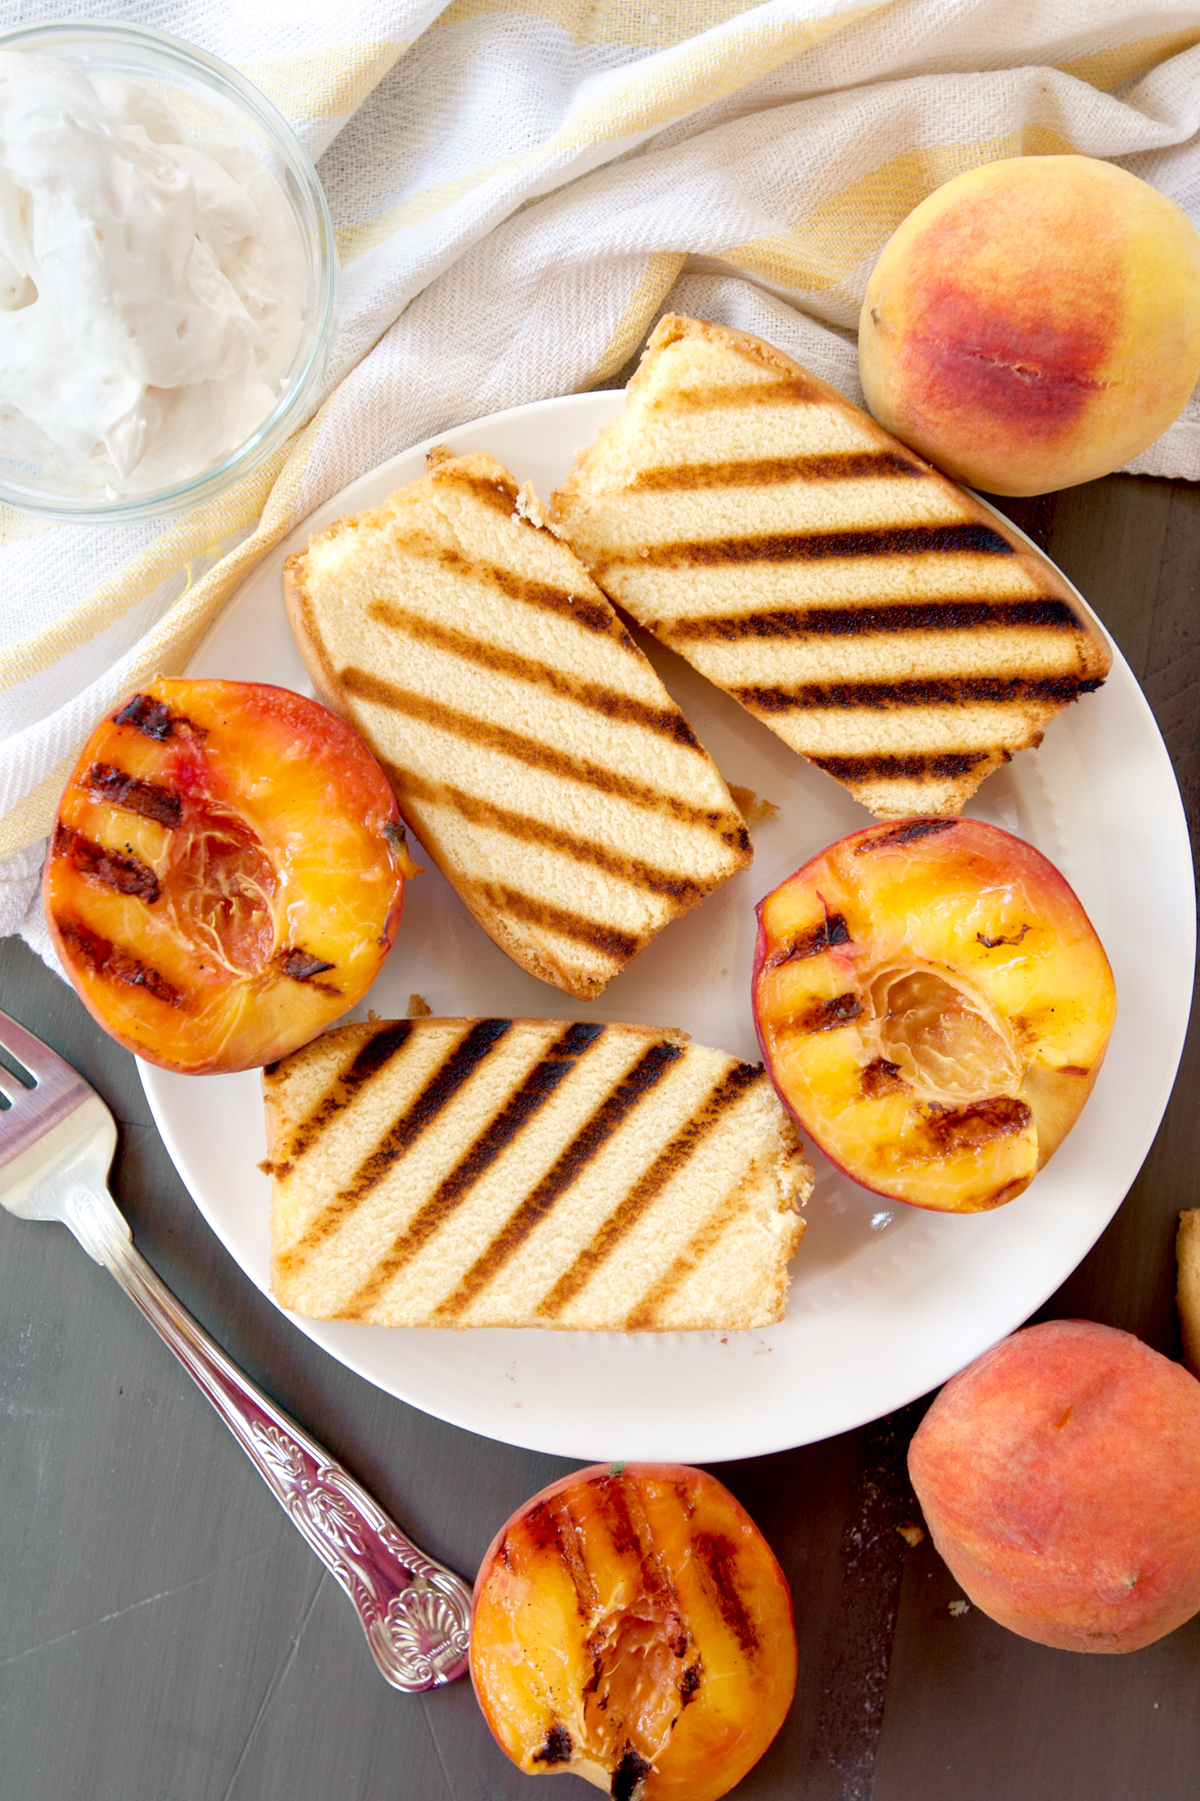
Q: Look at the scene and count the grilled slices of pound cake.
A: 3